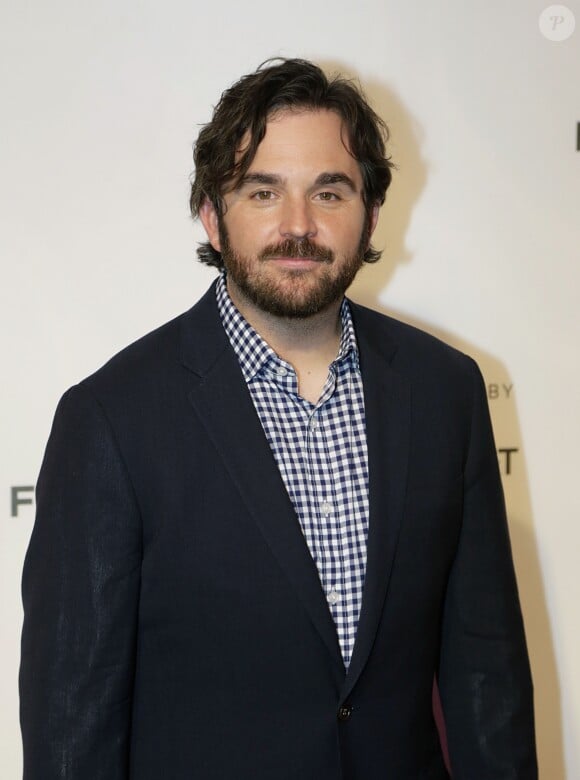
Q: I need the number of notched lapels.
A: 2